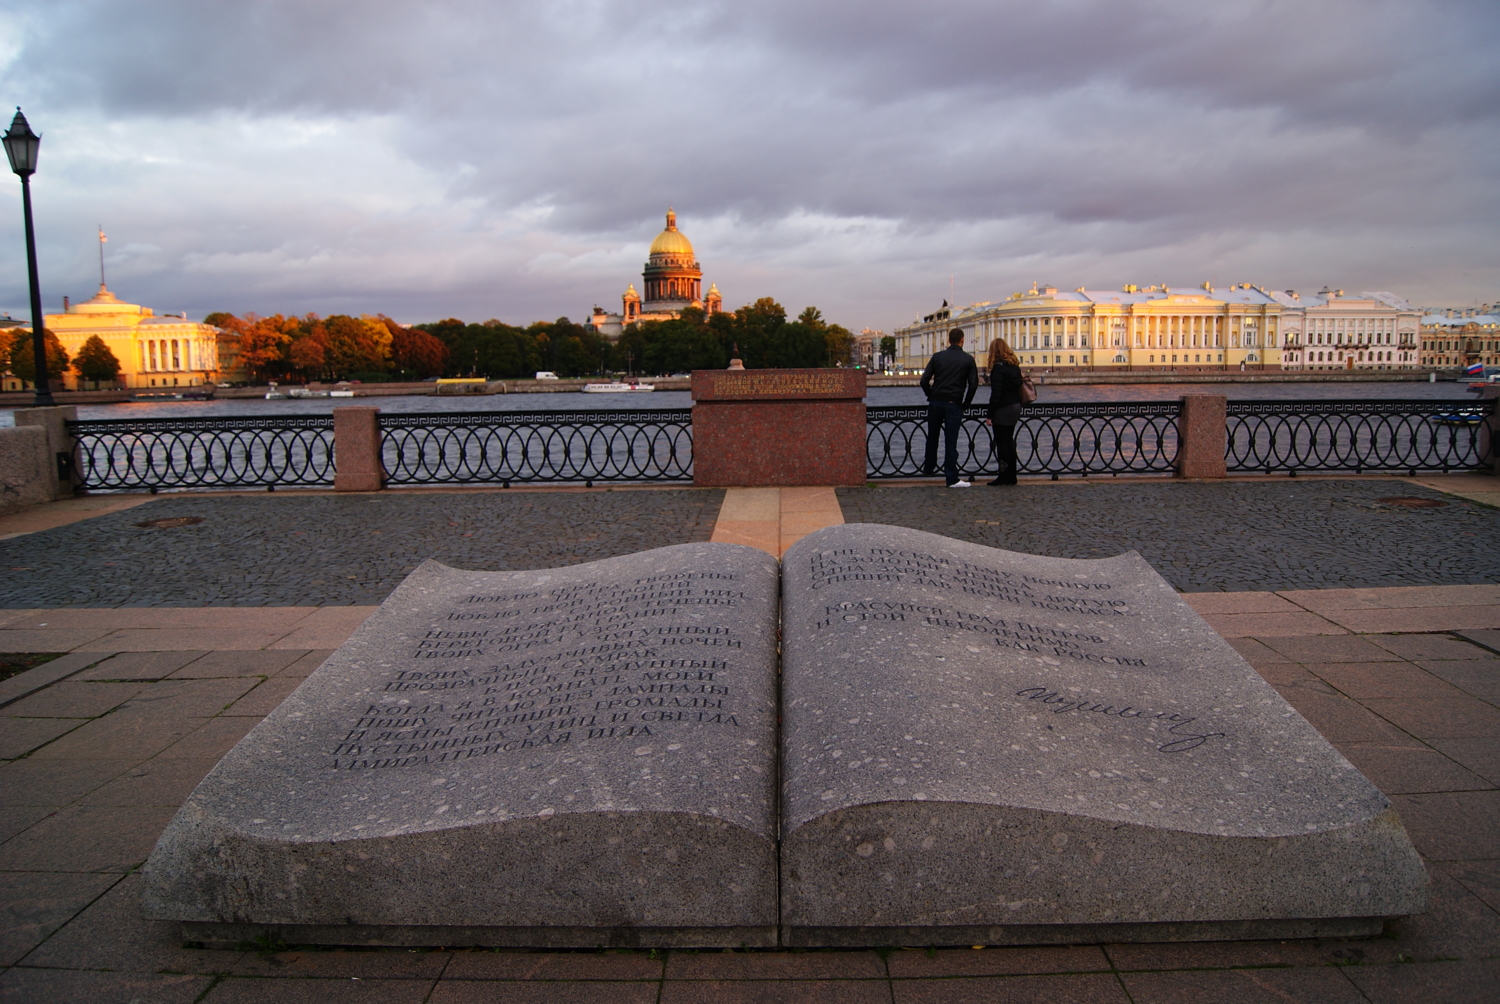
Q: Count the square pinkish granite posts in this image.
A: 2